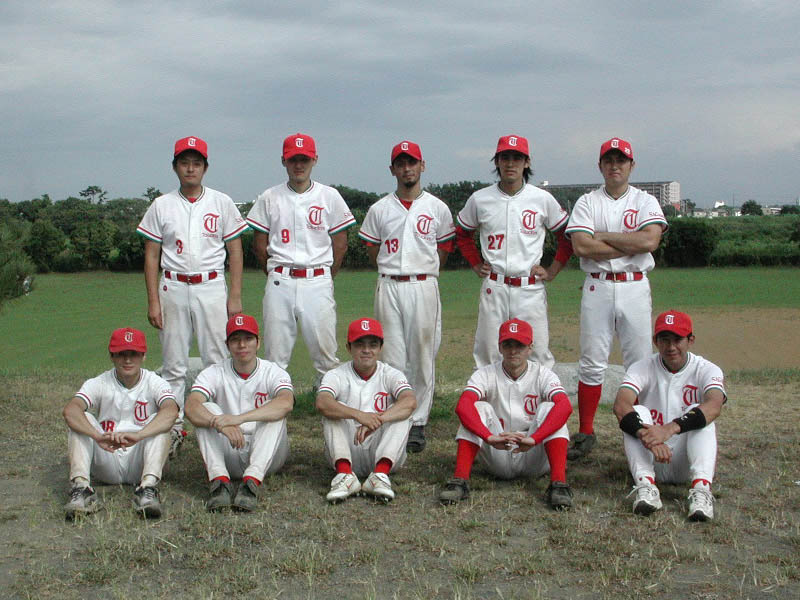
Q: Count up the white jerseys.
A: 10